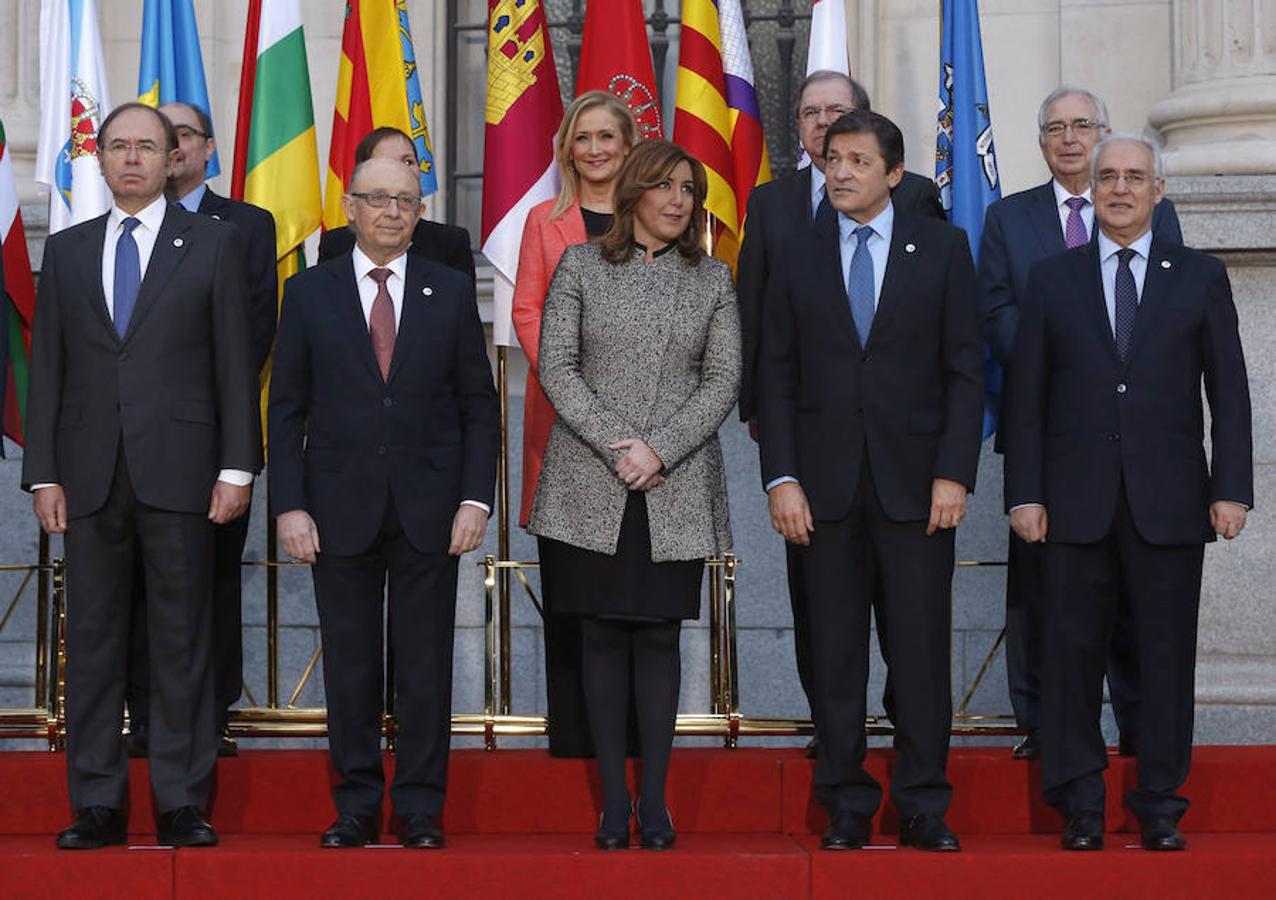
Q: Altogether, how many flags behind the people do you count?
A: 10